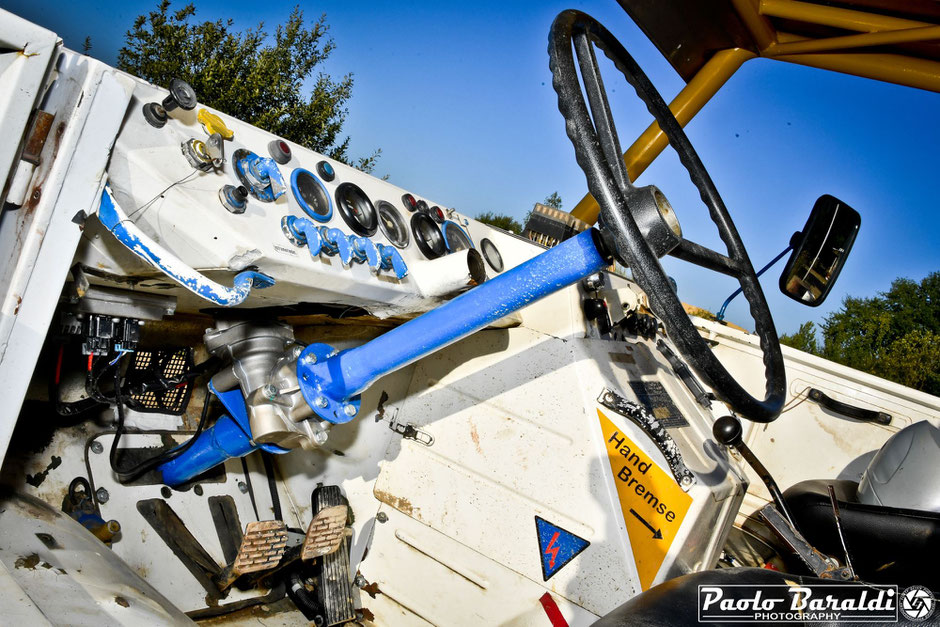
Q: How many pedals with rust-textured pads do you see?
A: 2